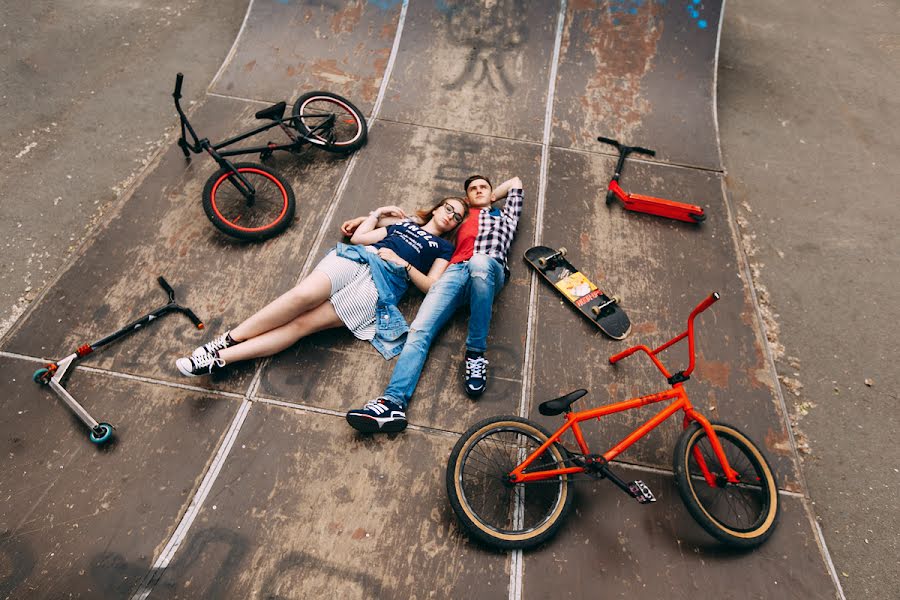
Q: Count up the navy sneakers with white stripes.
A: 2